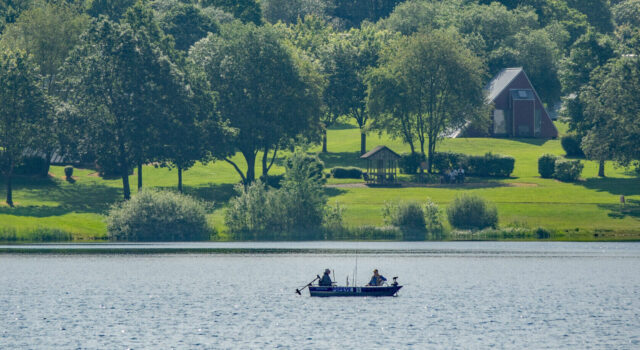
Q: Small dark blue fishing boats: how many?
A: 1